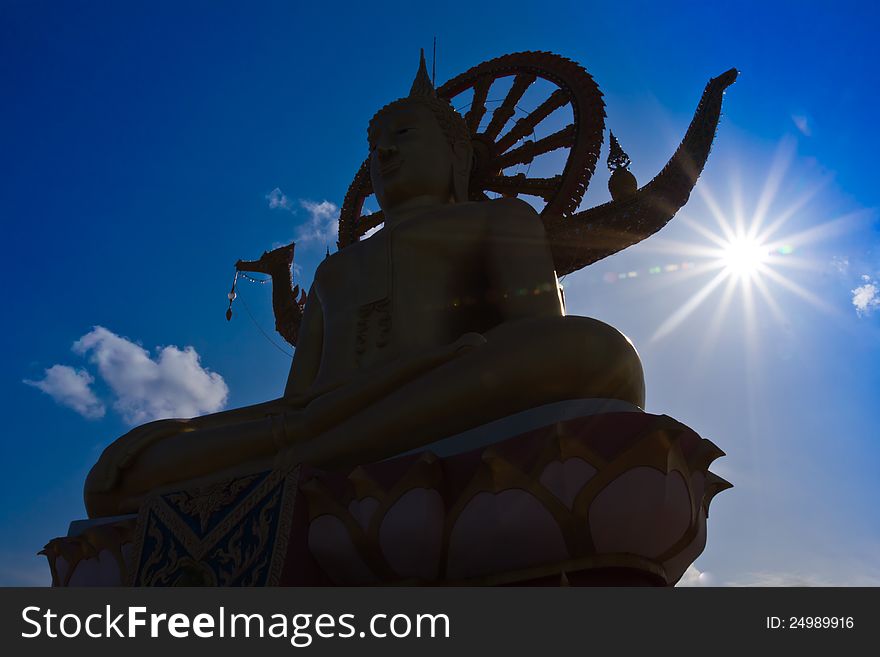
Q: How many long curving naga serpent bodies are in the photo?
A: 1